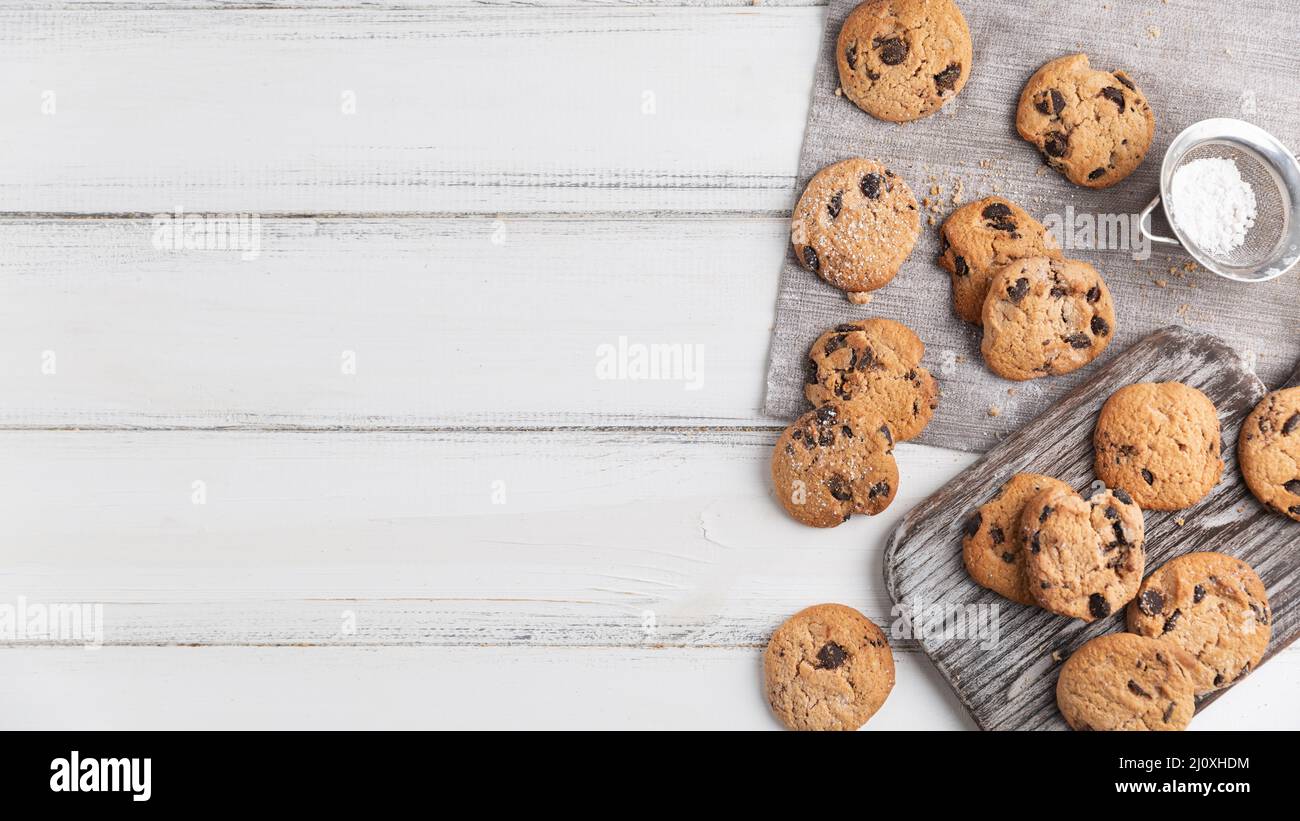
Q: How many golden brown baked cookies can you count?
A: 14